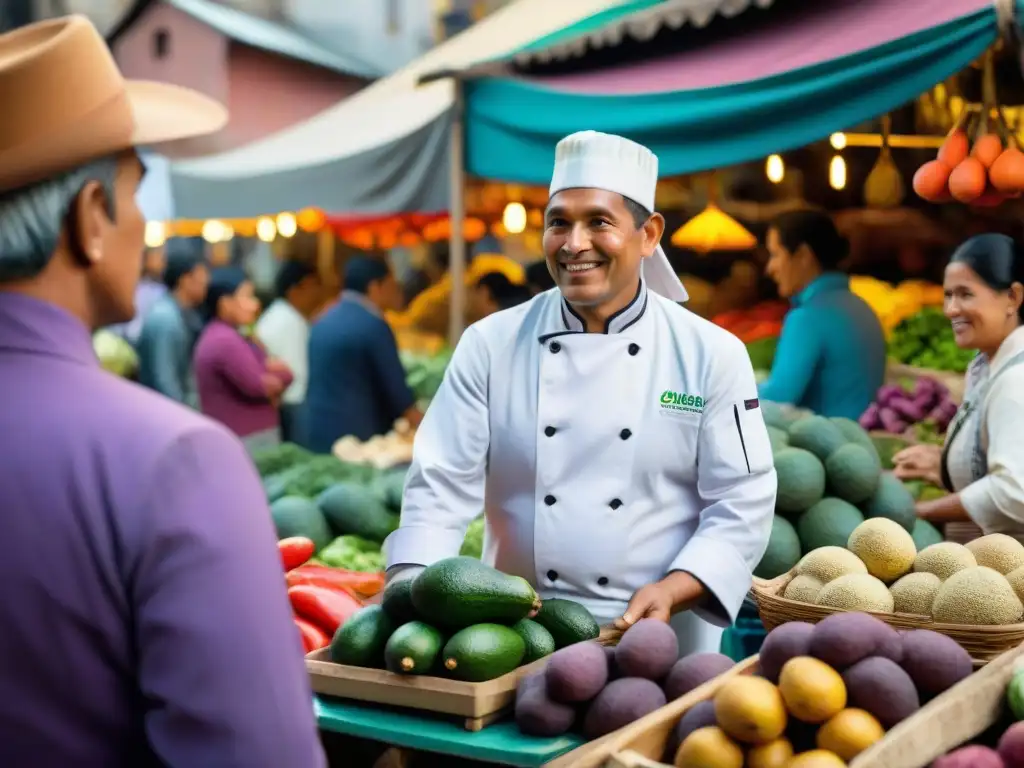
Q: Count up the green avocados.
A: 7